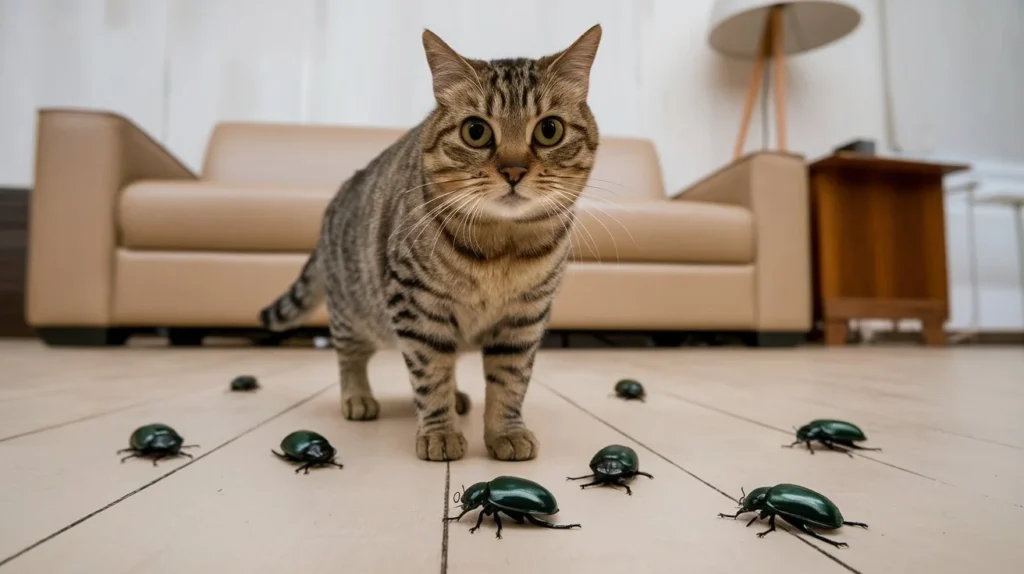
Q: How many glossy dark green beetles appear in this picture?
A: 8